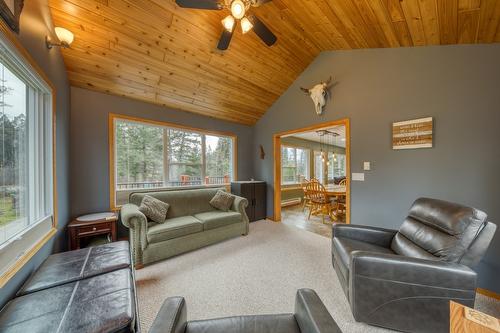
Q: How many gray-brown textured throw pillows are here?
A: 2